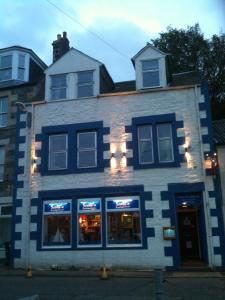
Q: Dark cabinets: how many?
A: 0